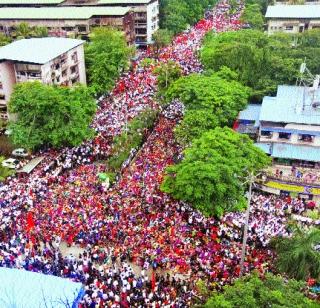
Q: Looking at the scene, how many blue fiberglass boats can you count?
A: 0